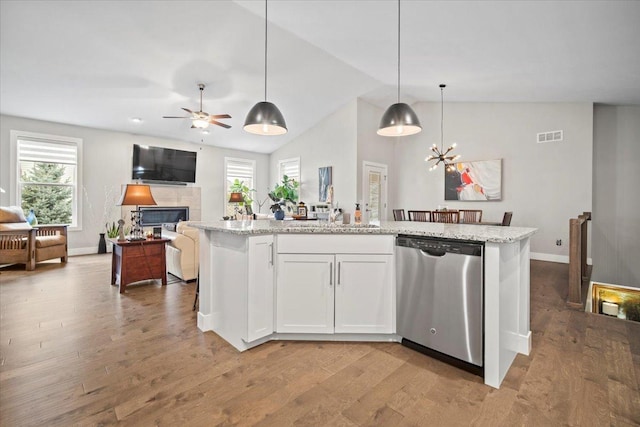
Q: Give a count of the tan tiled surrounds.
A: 1